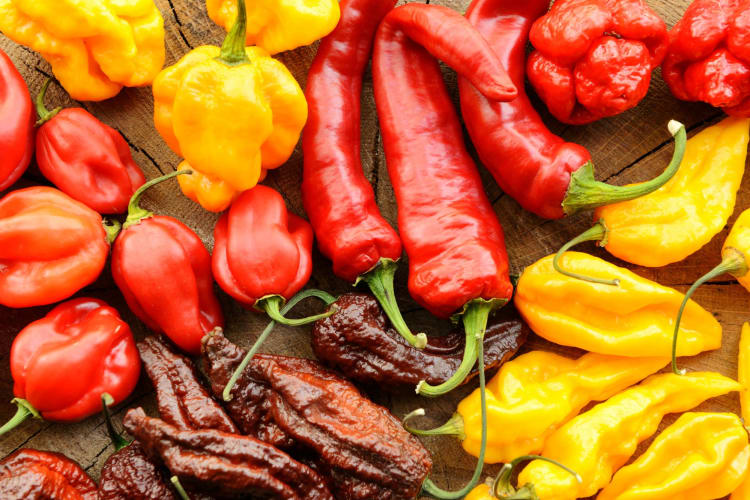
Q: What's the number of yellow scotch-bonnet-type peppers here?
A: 3